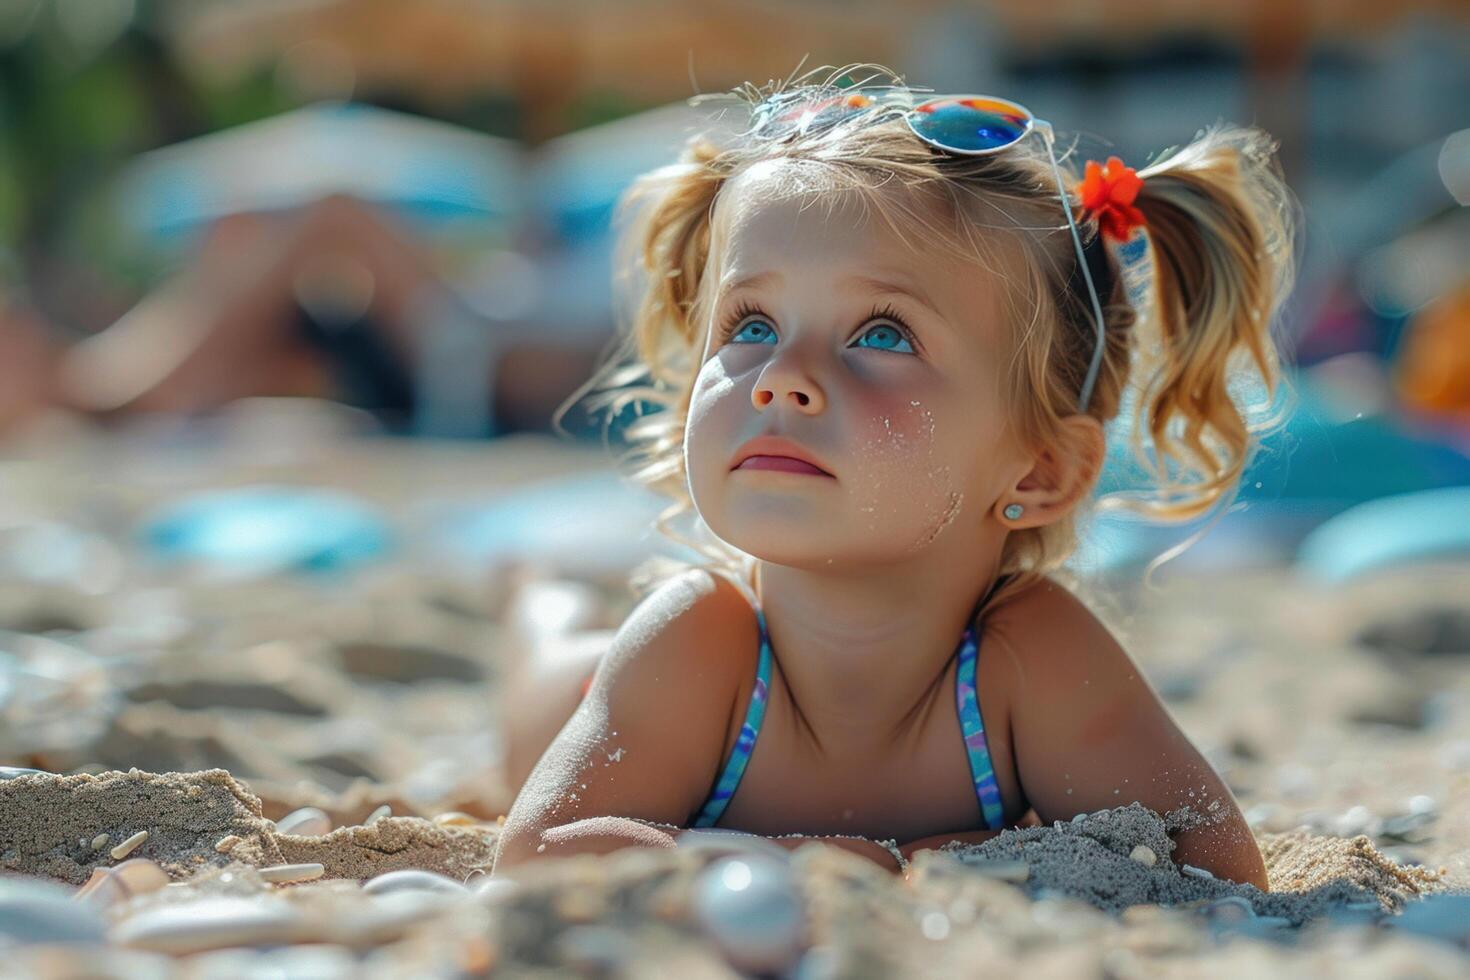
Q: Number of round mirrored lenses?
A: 2